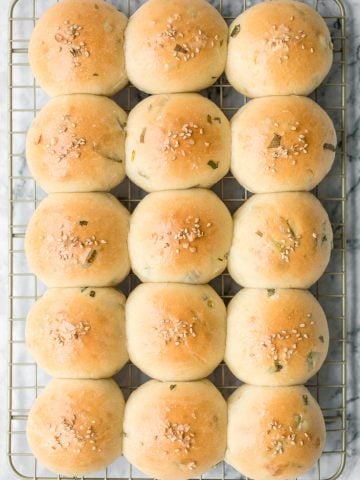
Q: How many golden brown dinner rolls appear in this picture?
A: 15